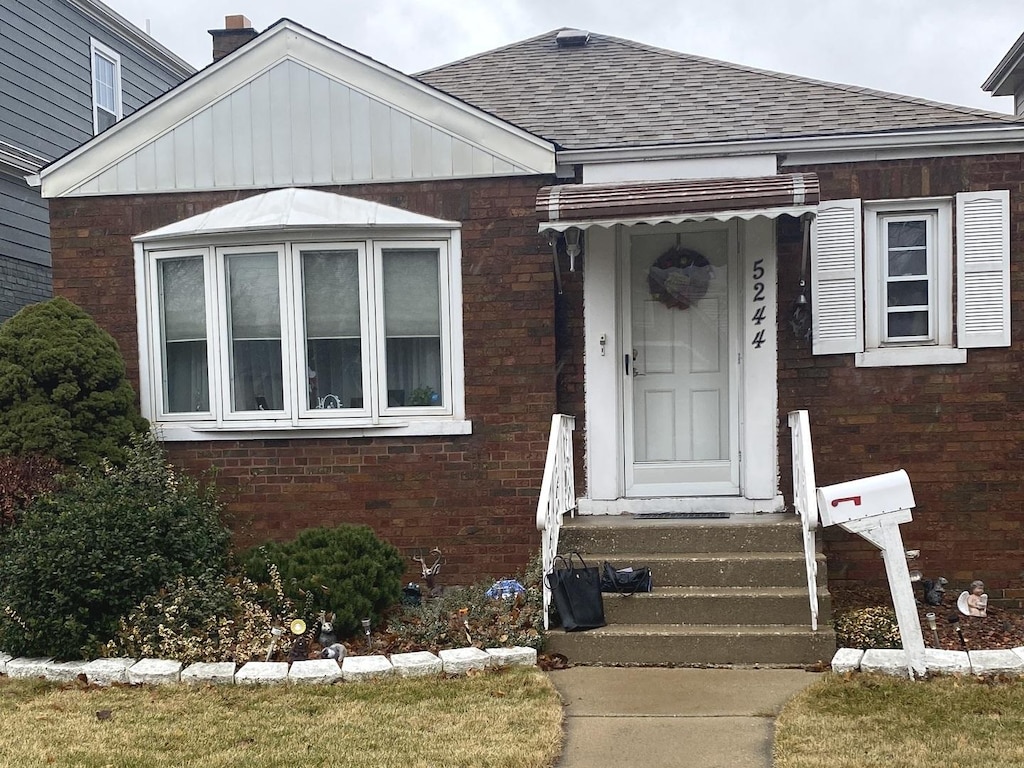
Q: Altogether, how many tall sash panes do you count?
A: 4